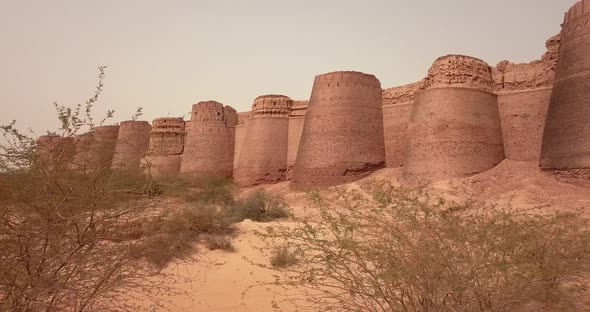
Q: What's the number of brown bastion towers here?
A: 11